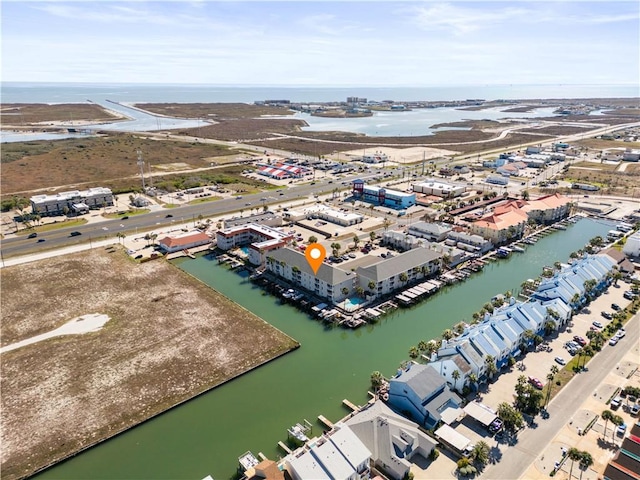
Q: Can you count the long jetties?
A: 2